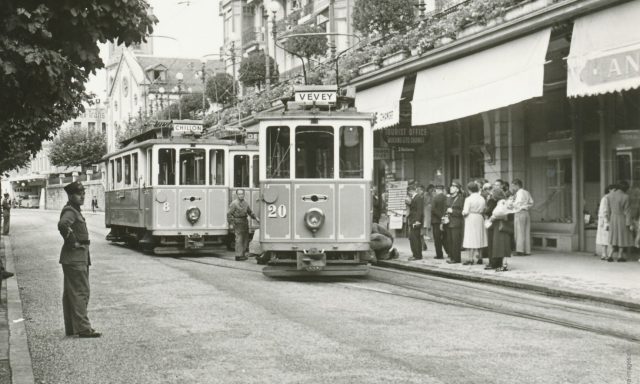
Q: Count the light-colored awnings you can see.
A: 3